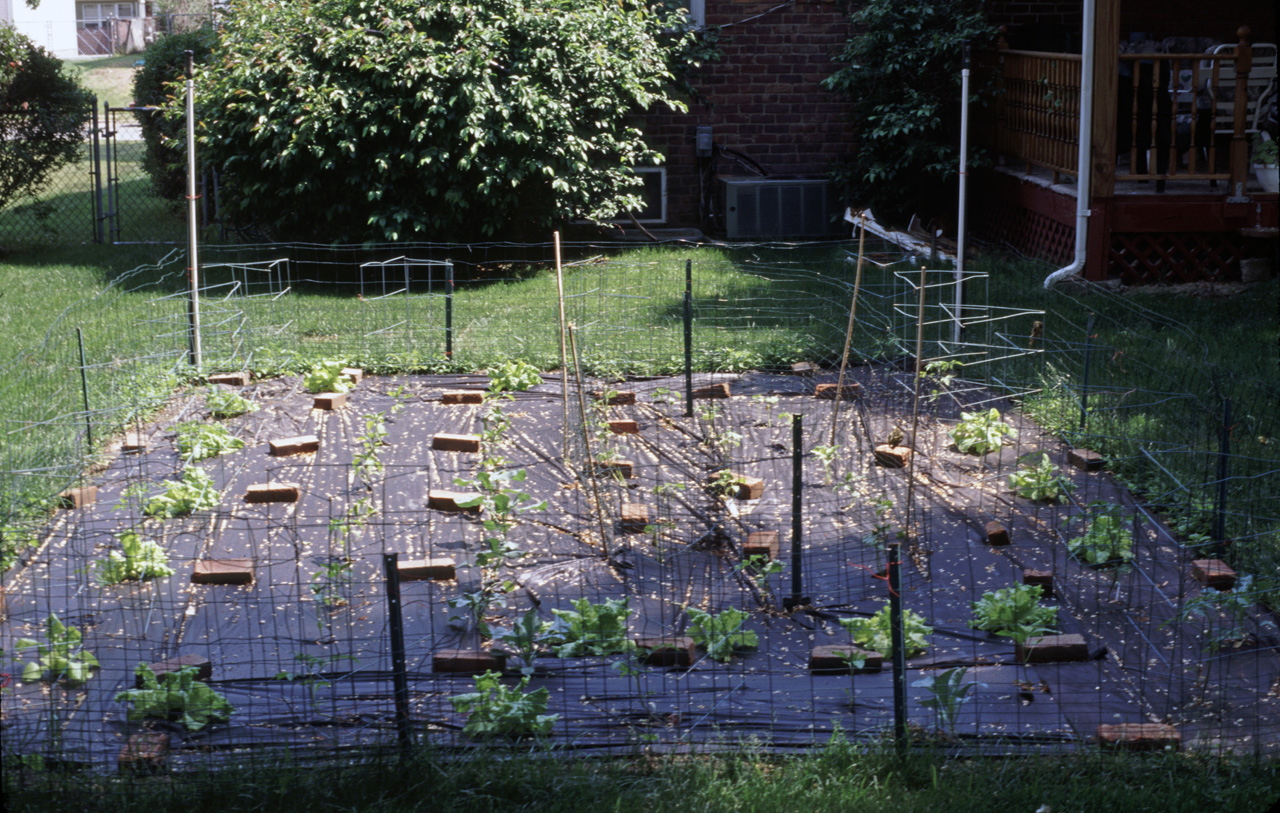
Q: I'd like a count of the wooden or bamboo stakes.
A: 4